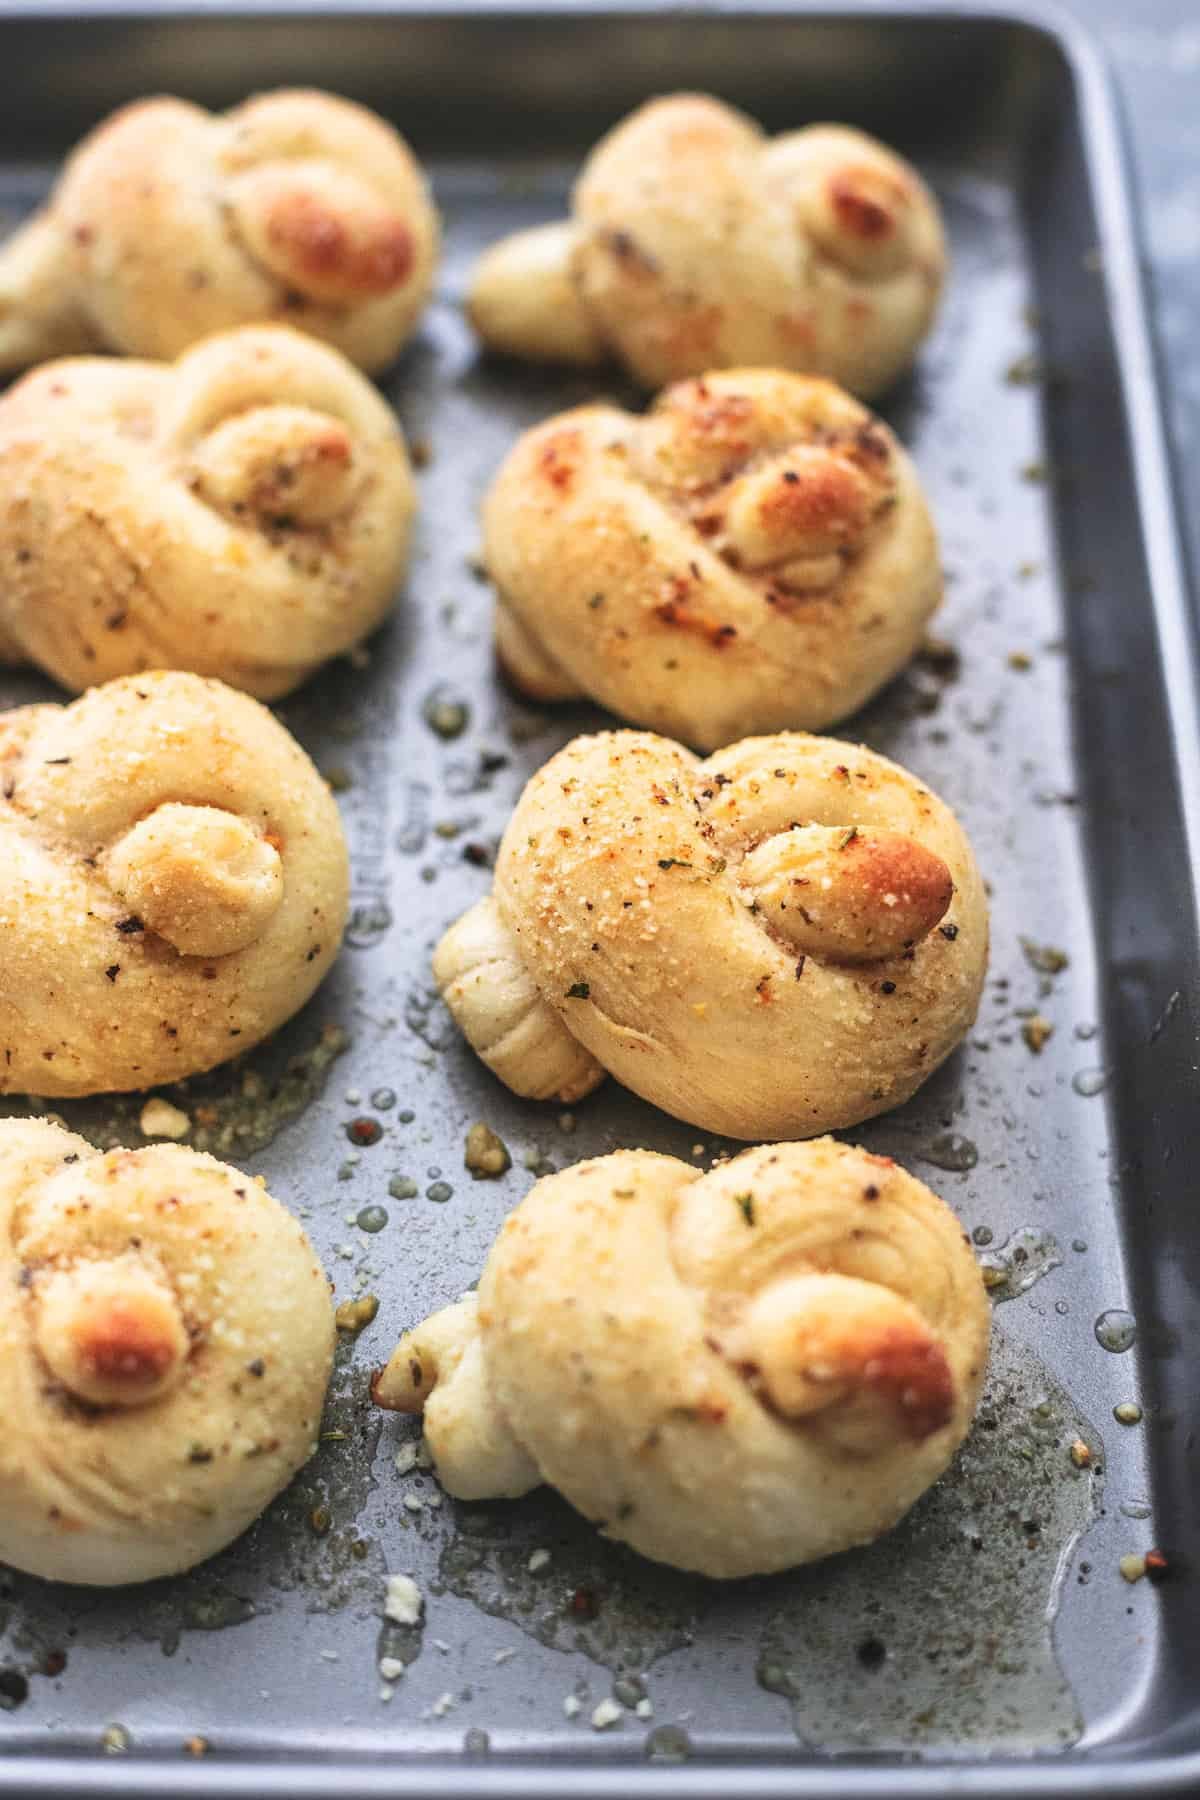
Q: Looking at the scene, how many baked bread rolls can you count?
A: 8